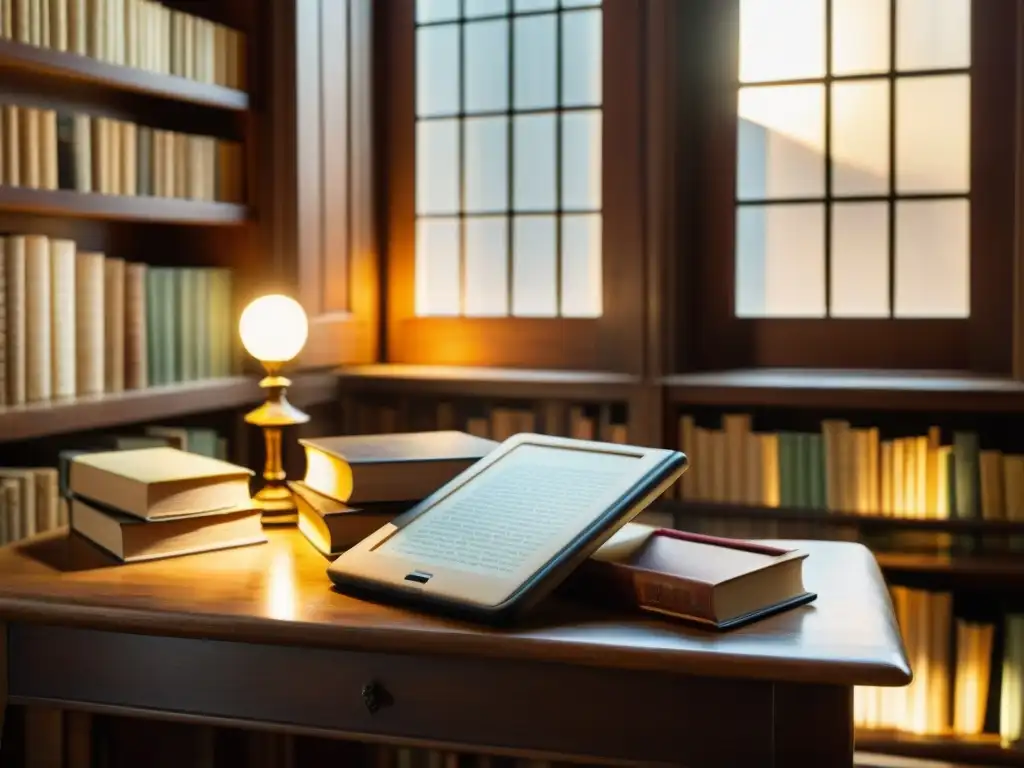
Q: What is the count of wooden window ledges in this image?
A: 2